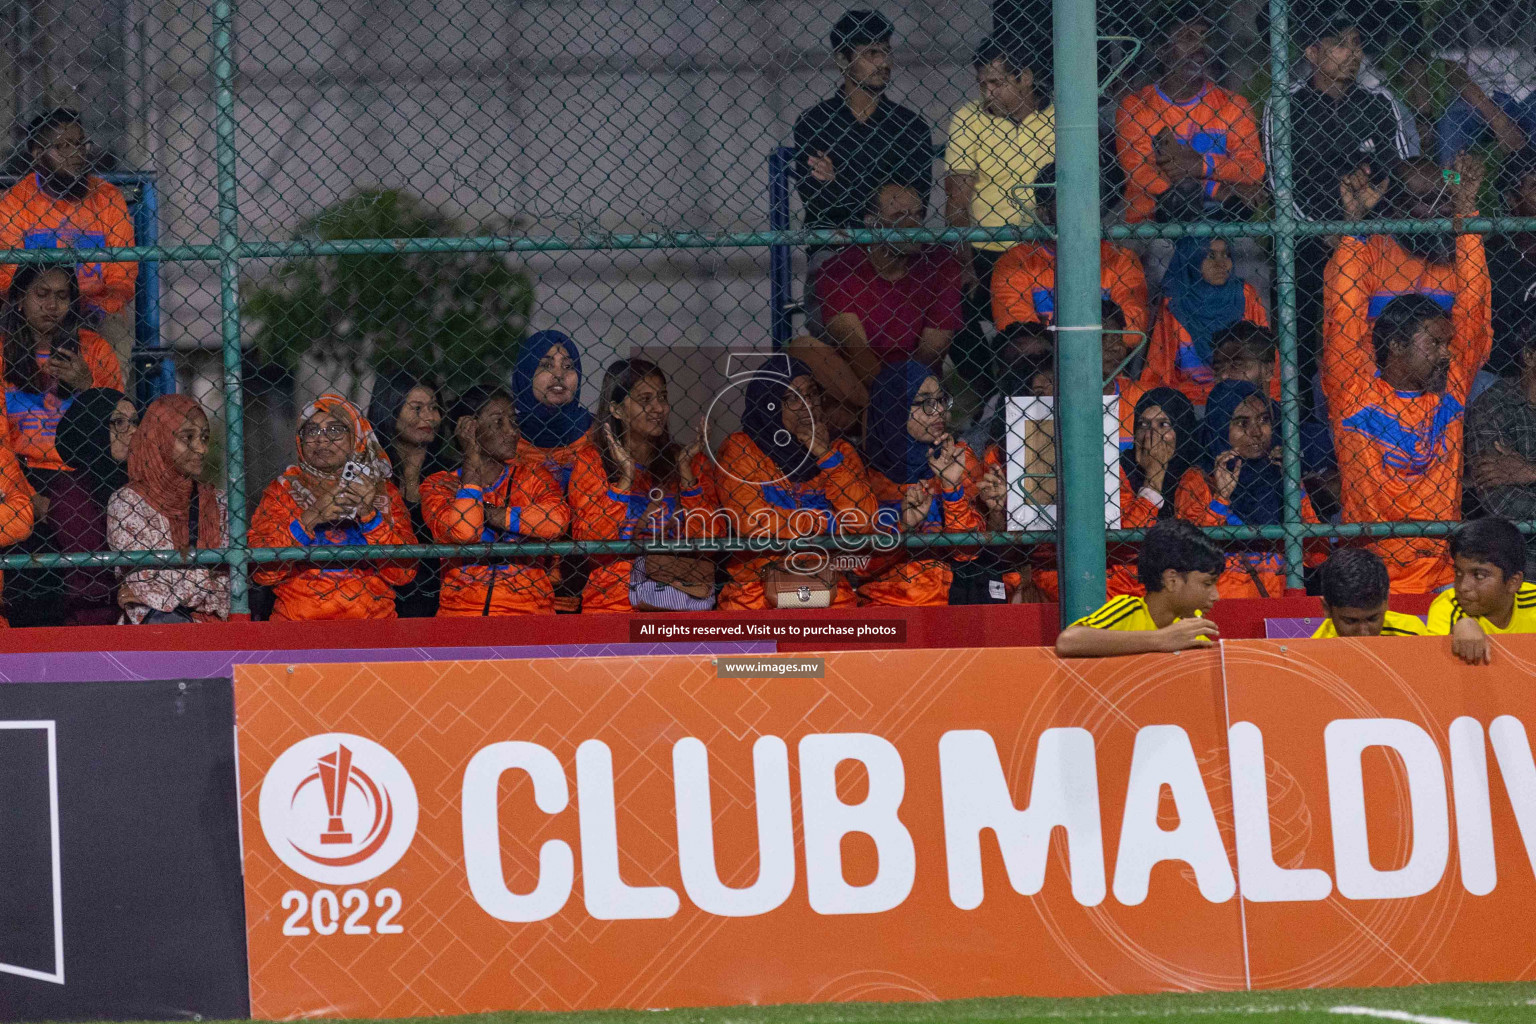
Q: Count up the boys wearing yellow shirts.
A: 3